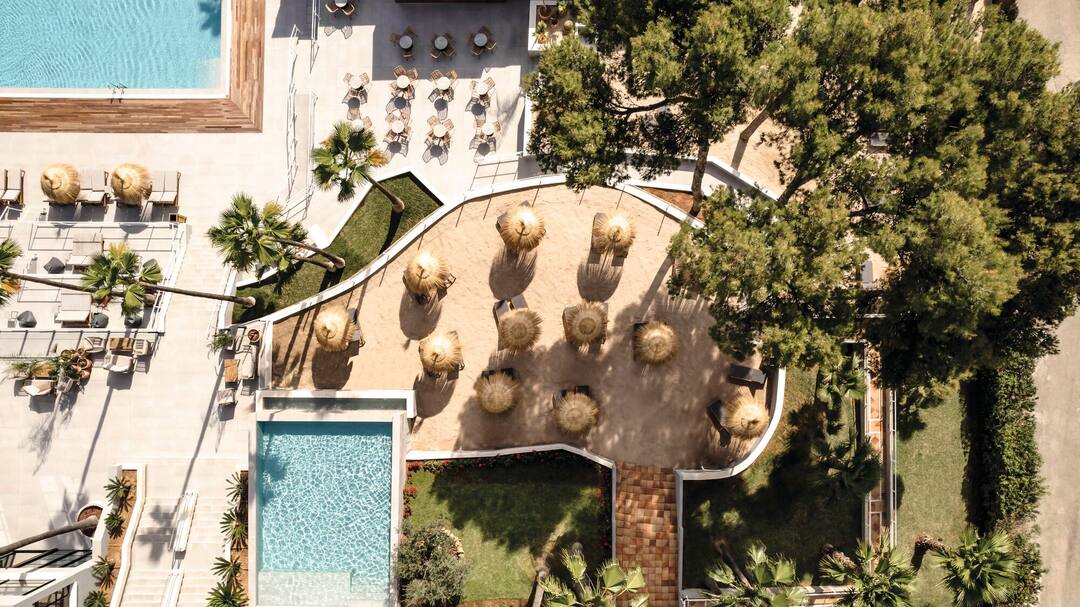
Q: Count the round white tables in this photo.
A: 12